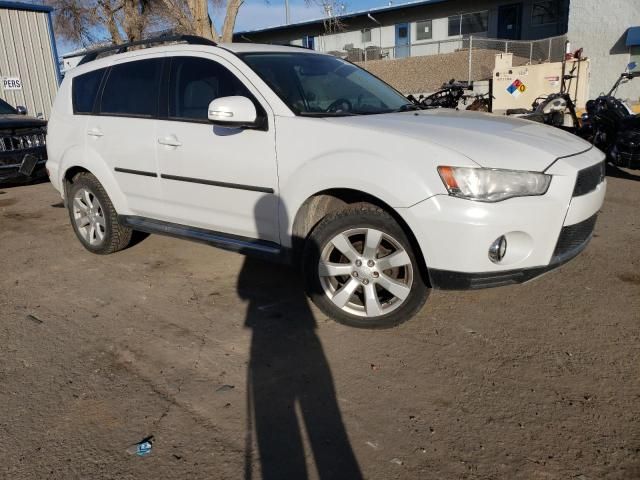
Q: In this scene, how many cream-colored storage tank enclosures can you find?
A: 1